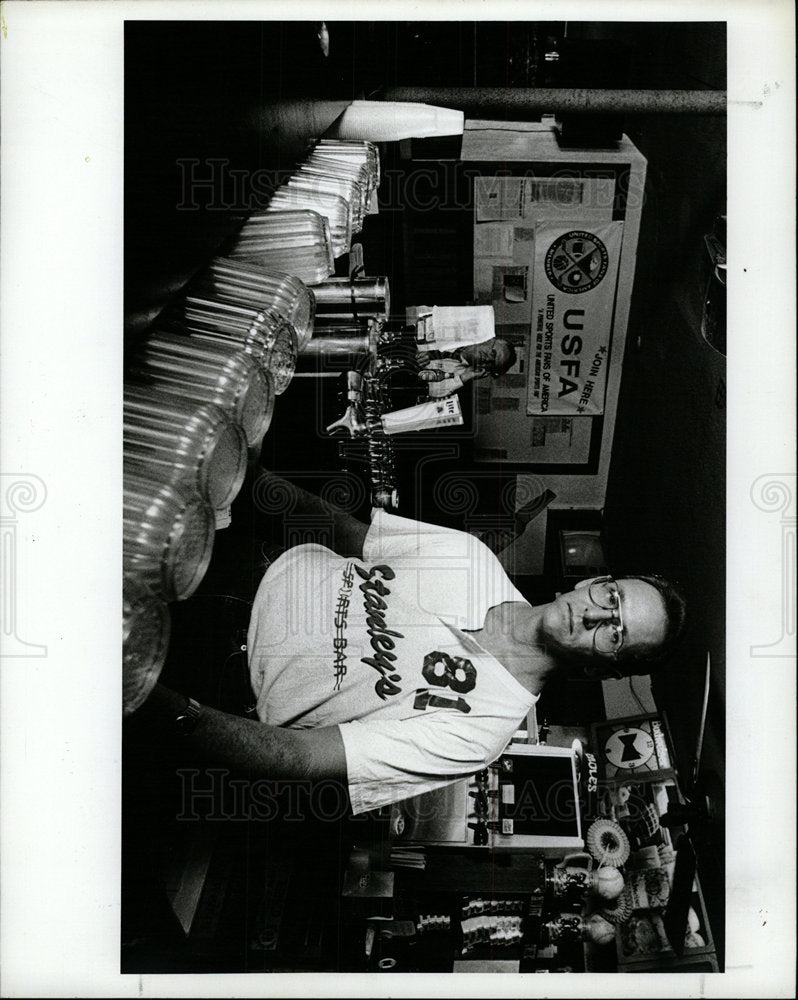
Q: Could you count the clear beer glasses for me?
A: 11